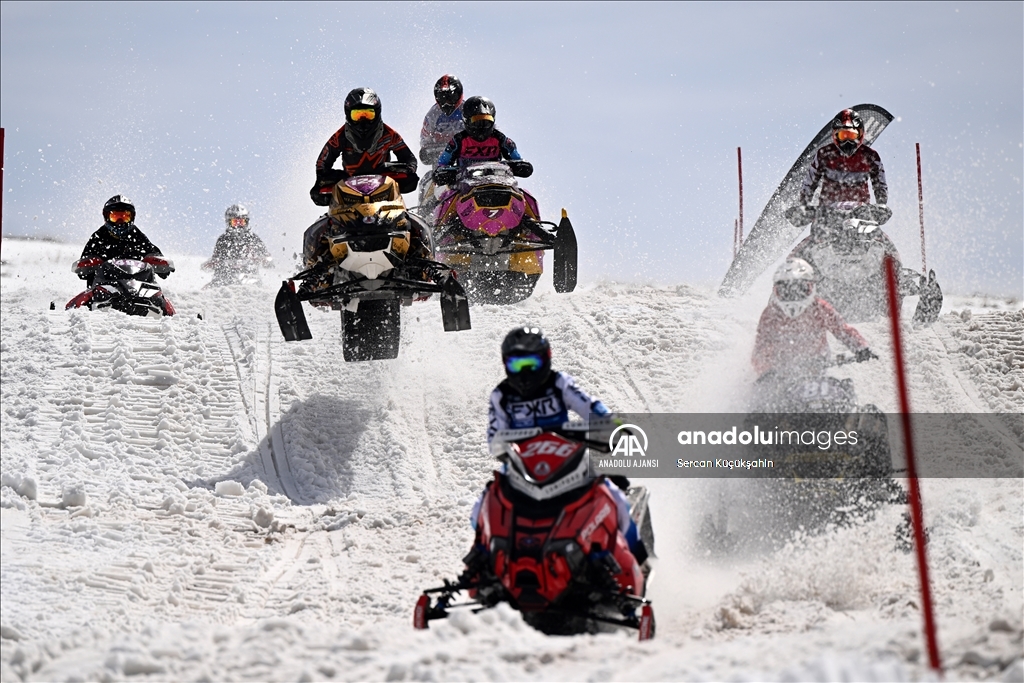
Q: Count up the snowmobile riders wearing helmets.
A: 8